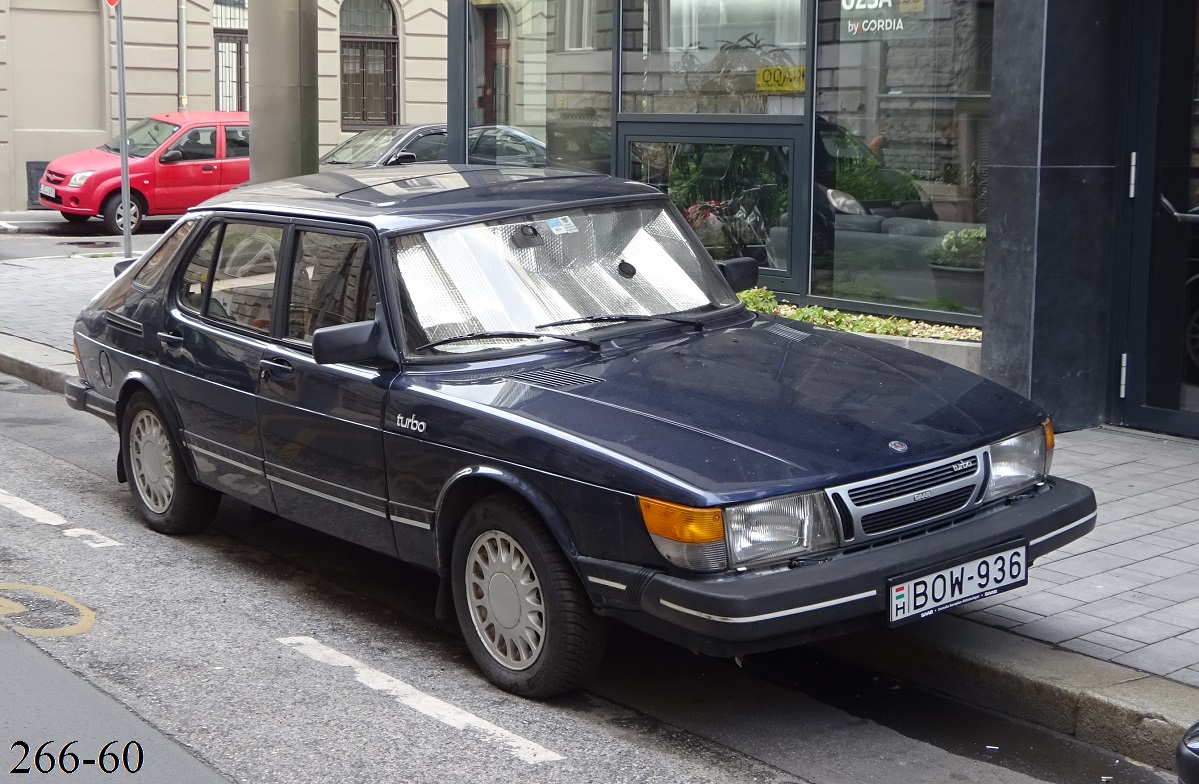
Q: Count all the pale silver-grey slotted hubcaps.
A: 2